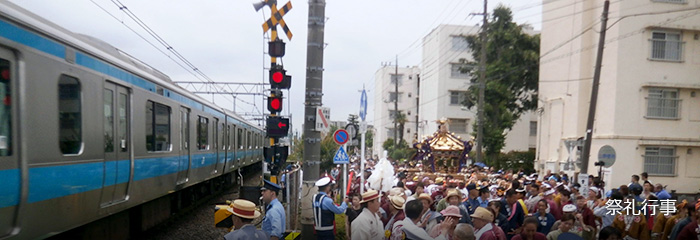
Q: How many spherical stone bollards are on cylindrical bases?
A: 0